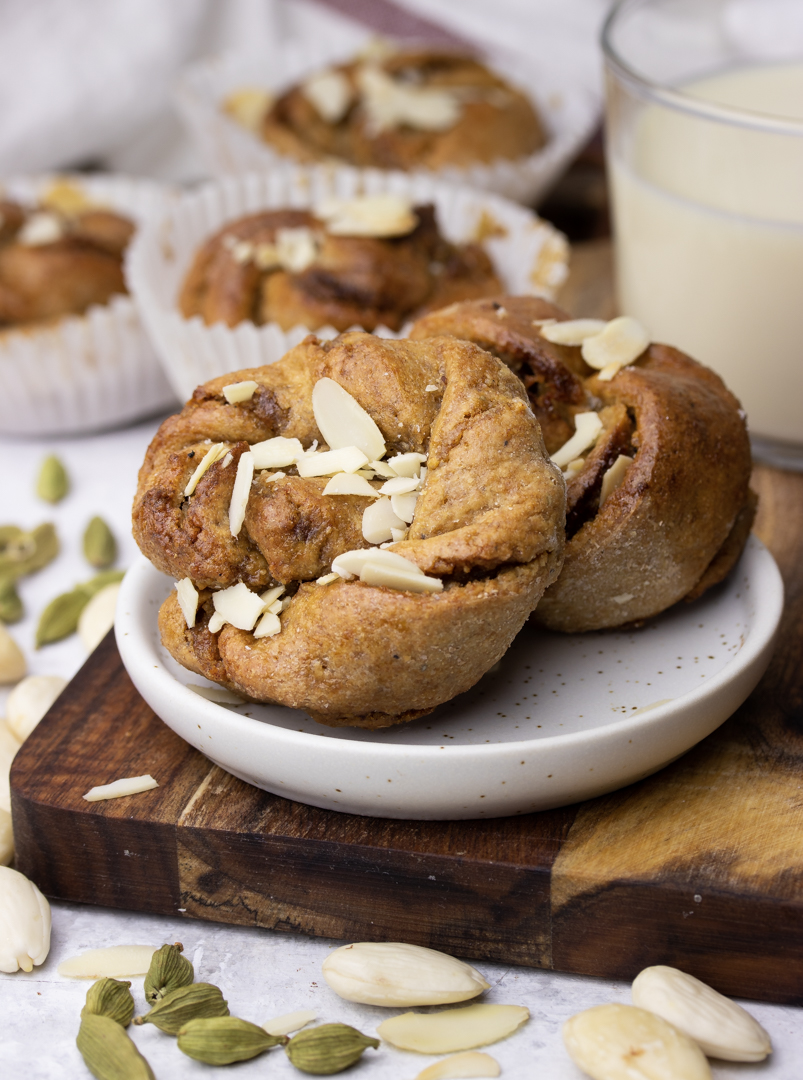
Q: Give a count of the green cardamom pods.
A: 12